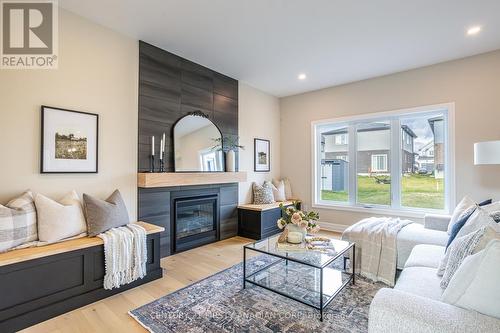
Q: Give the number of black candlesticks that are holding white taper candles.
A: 3